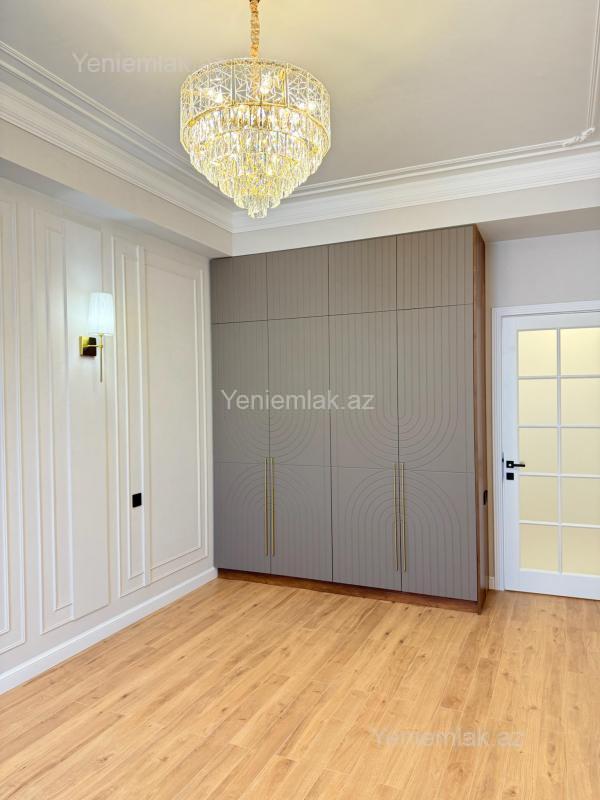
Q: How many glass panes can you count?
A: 10